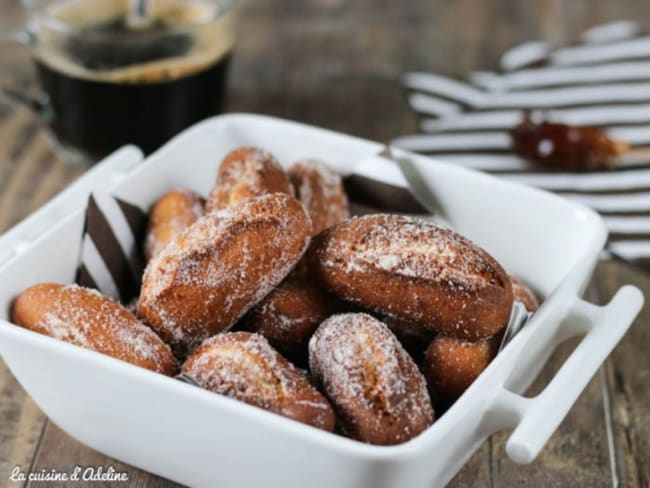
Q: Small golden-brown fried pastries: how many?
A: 11